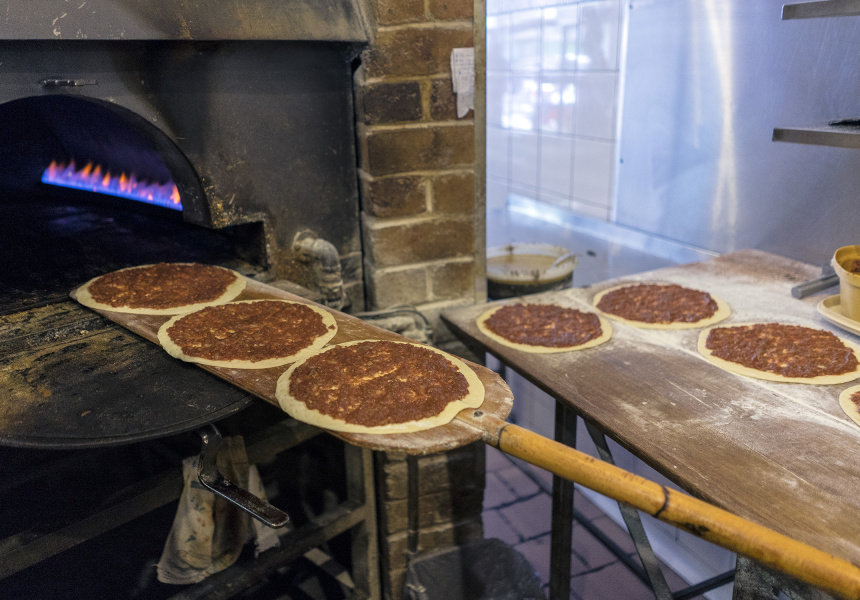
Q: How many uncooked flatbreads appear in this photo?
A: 7